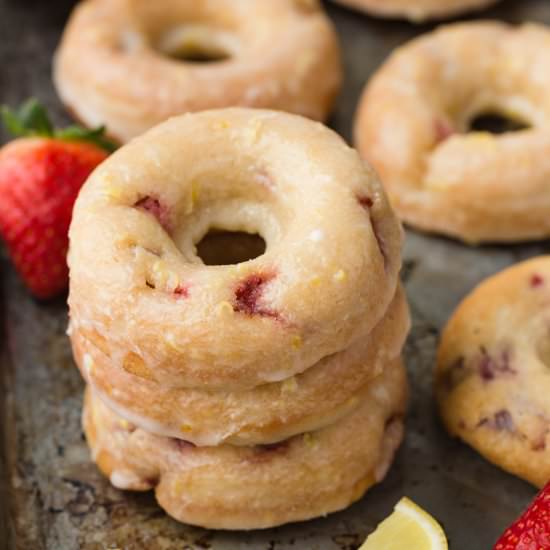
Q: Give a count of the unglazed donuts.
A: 1